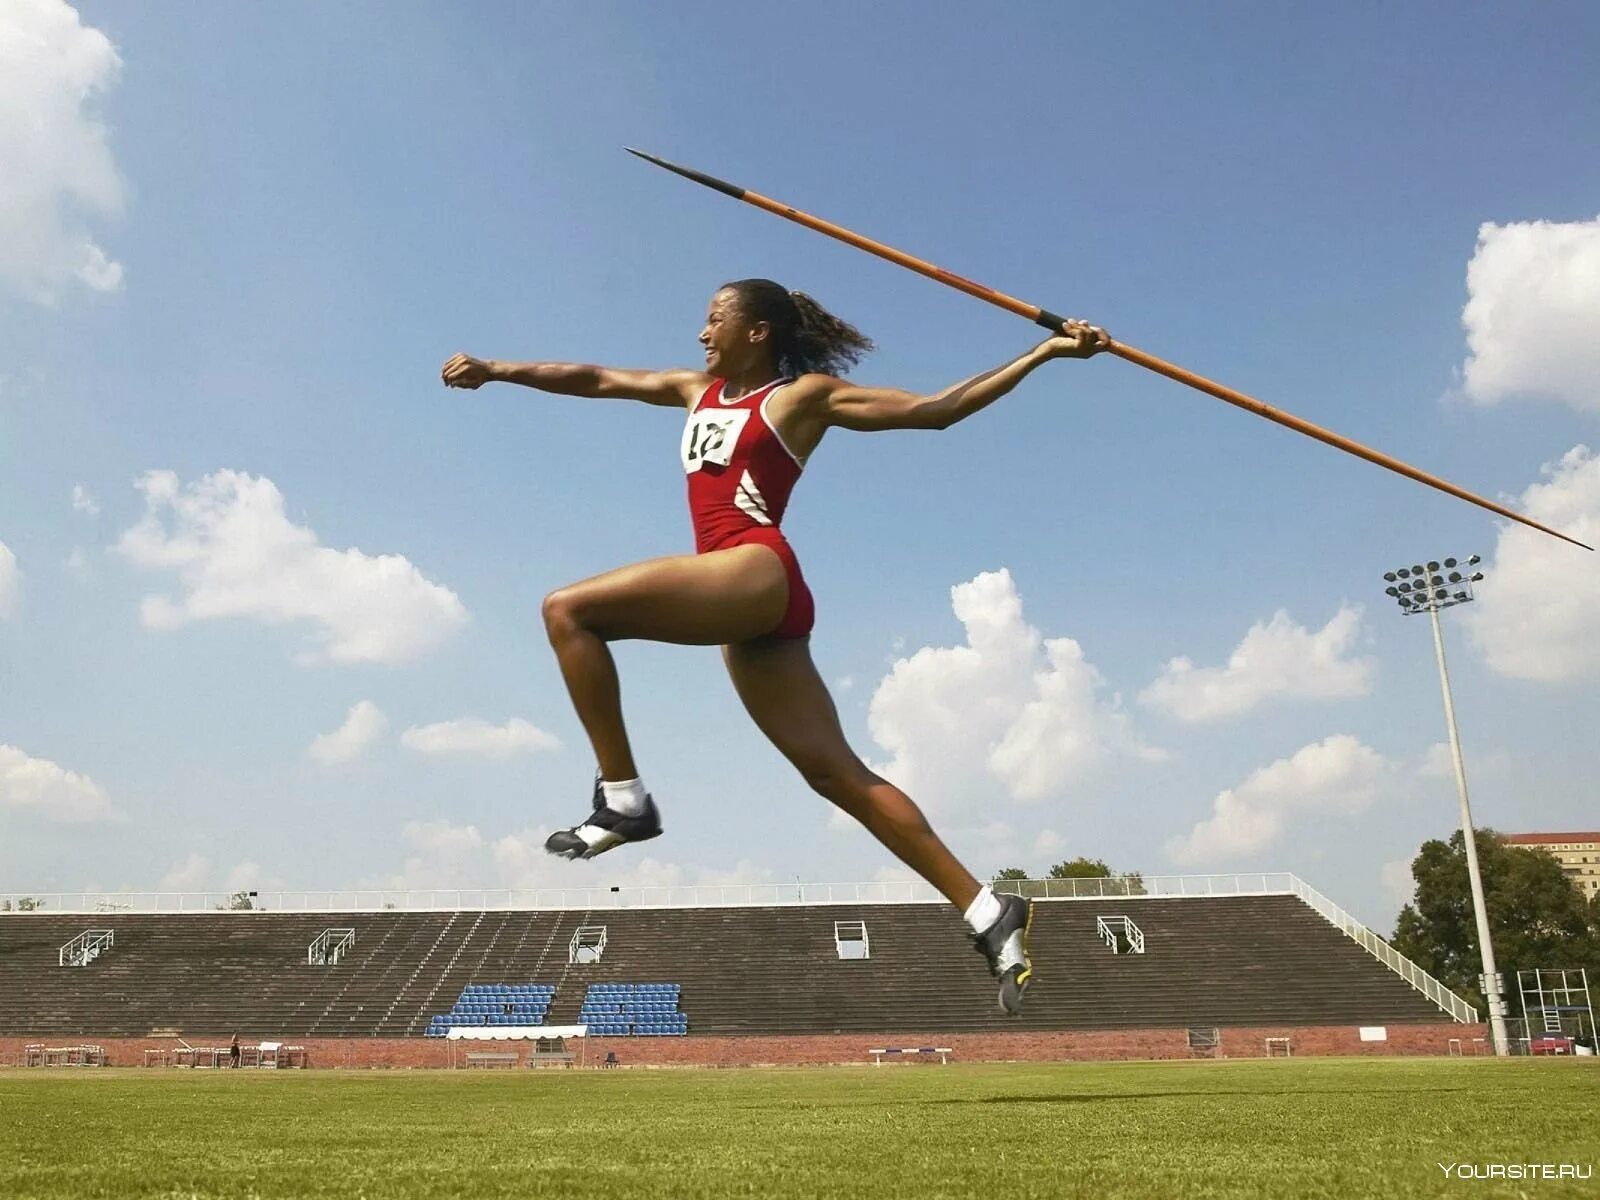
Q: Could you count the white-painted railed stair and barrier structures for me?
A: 5